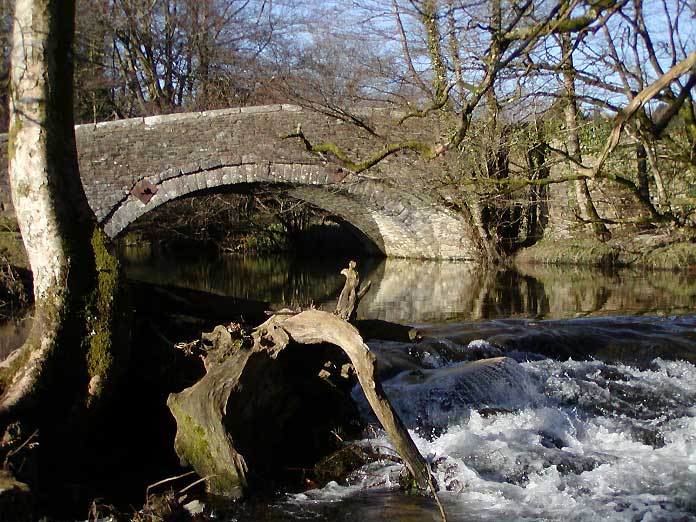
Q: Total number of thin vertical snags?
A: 1